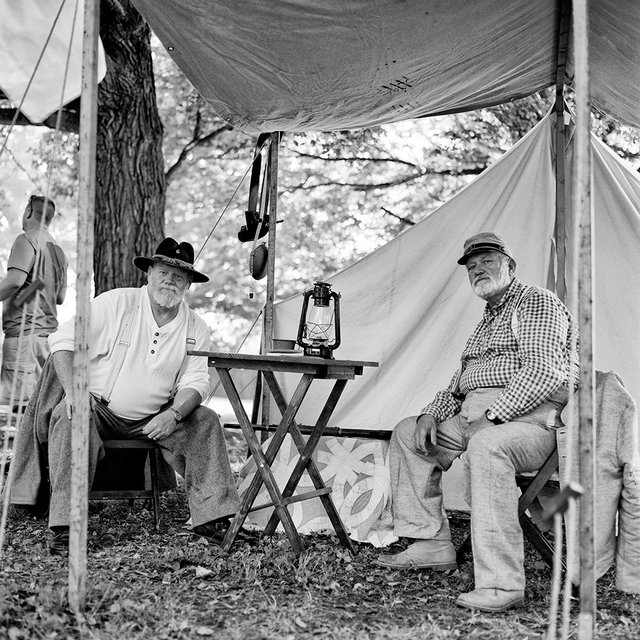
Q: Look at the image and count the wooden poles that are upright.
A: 4